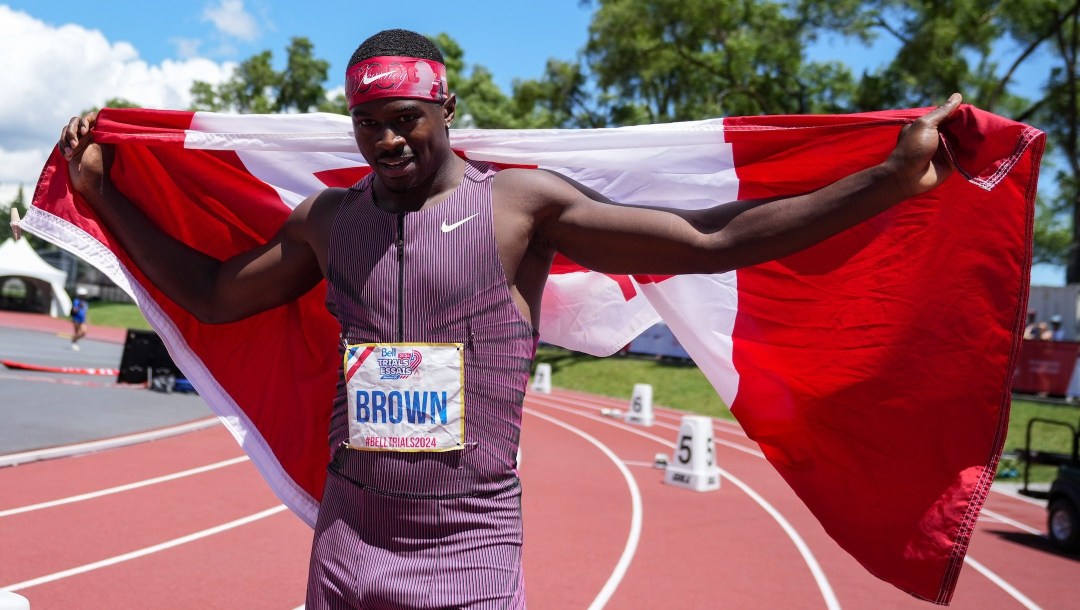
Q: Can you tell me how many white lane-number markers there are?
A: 3